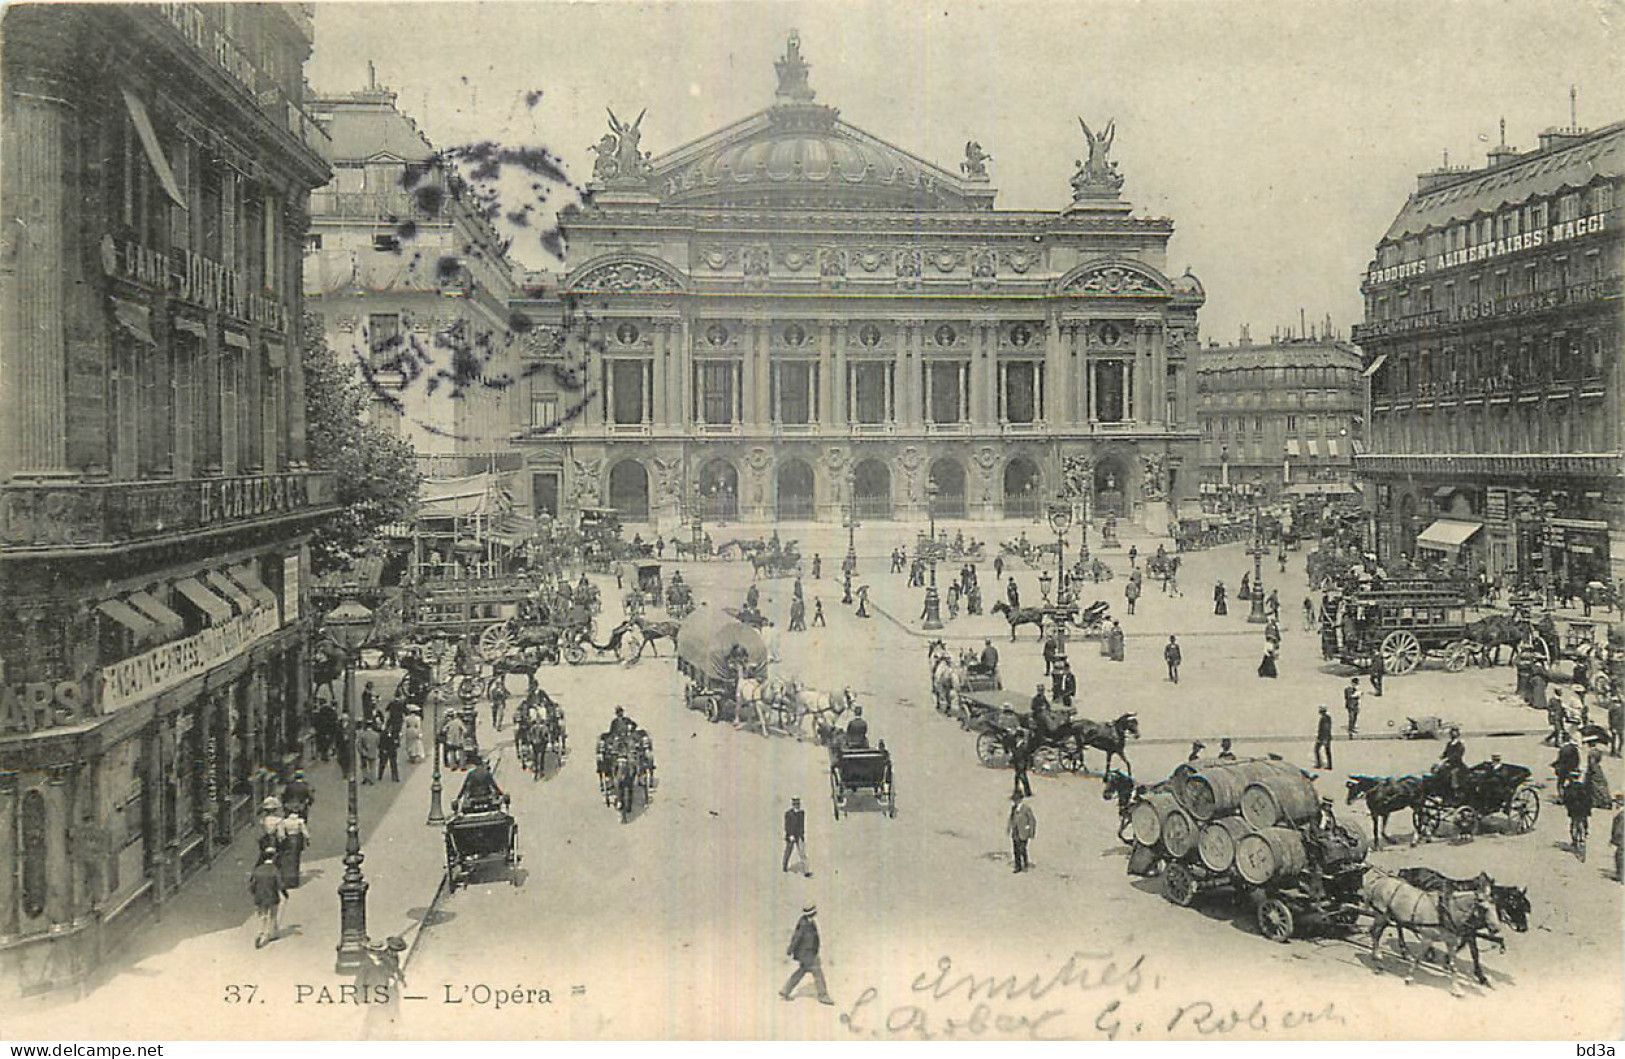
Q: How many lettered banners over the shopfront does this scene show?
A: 1